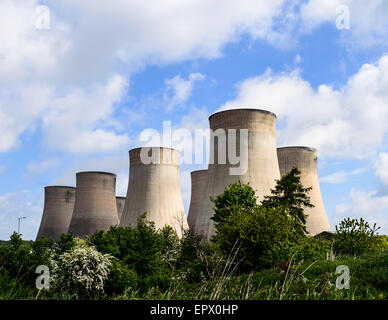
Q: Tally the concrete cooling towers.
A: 7